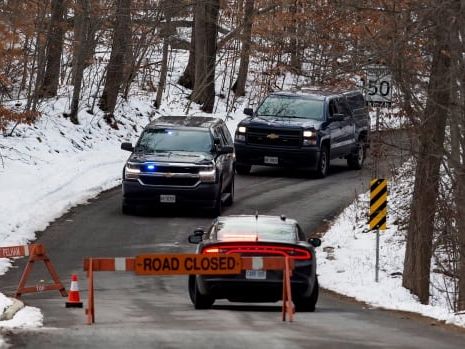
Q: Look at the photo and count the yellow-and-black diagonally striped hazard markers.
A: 1